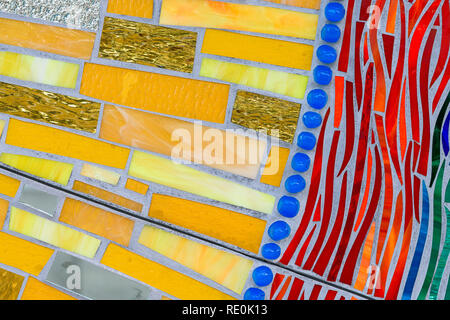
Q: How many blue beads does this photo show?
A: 14